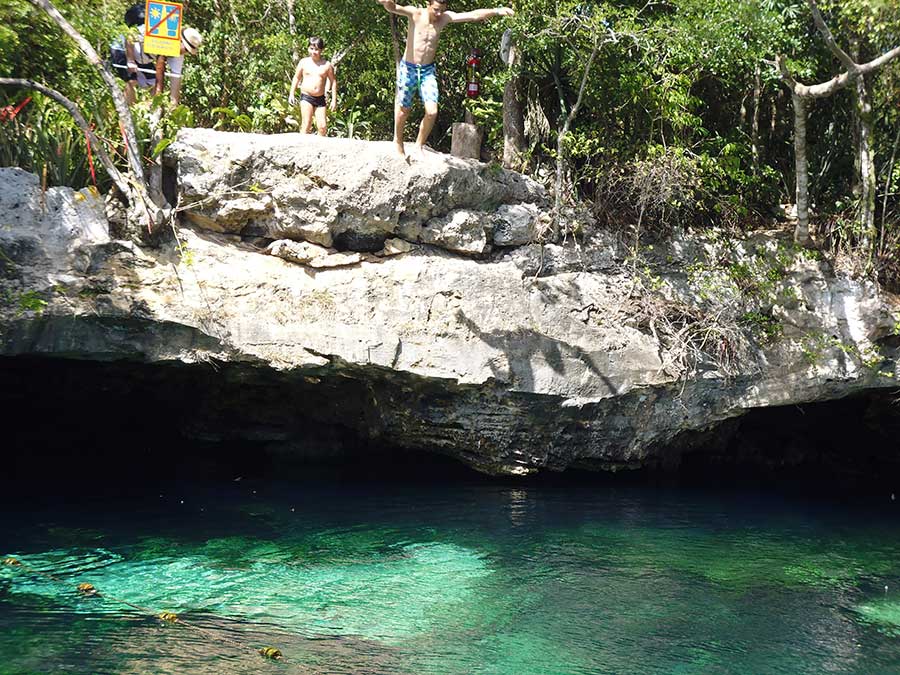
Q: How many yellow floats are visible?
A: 4